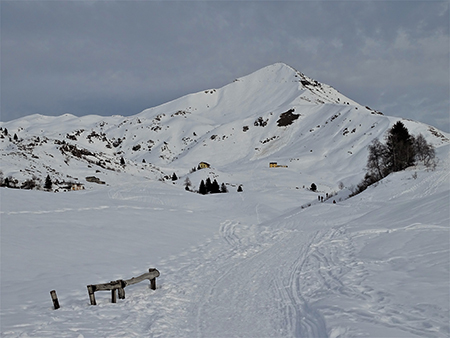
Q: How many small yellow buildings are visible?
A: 2